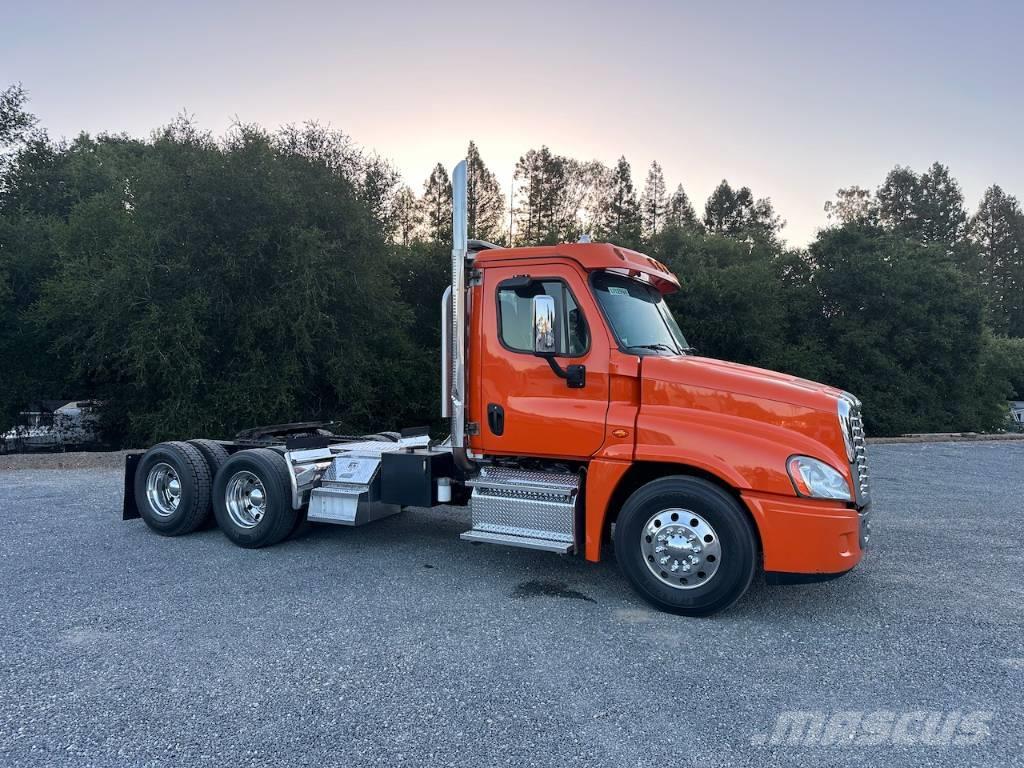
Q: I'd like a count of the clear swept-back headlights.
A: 1